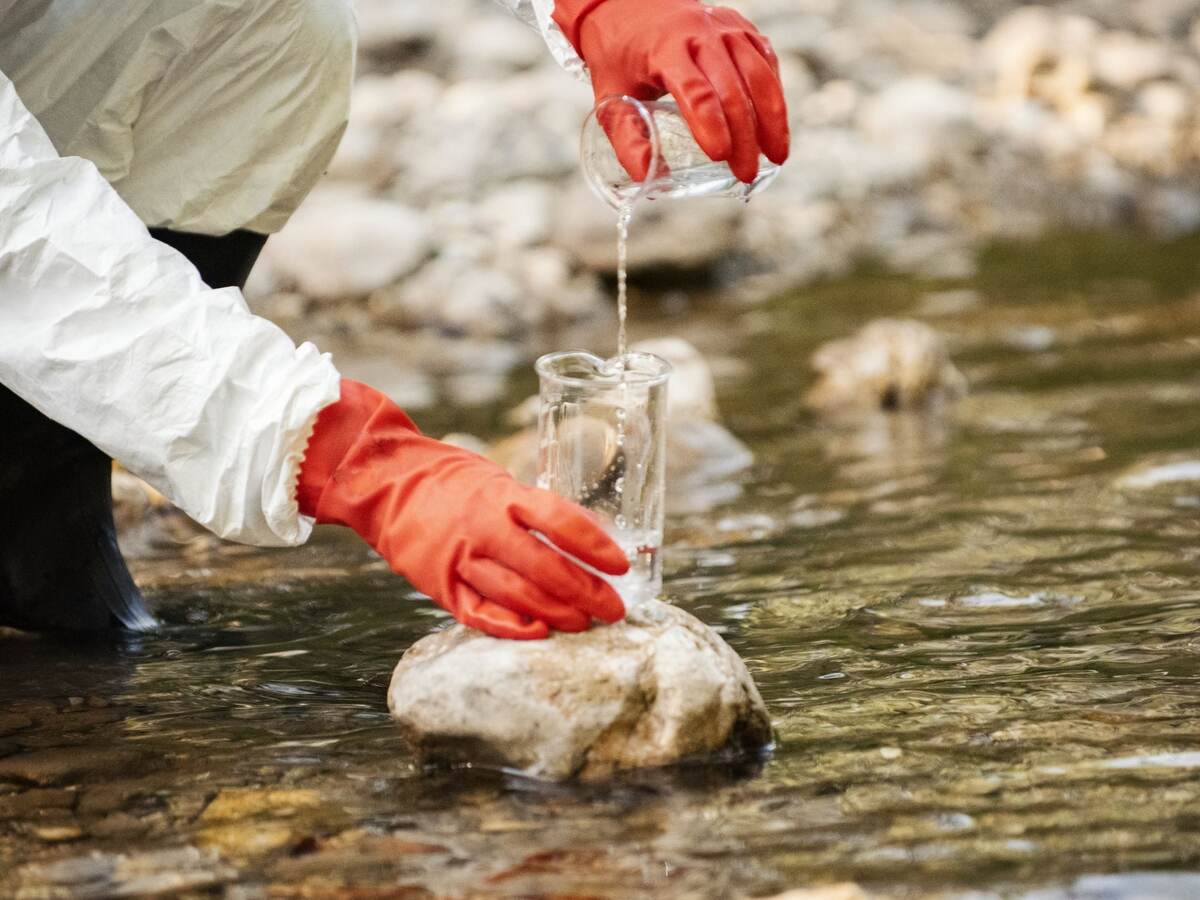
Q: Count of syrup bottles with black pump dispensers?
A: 0